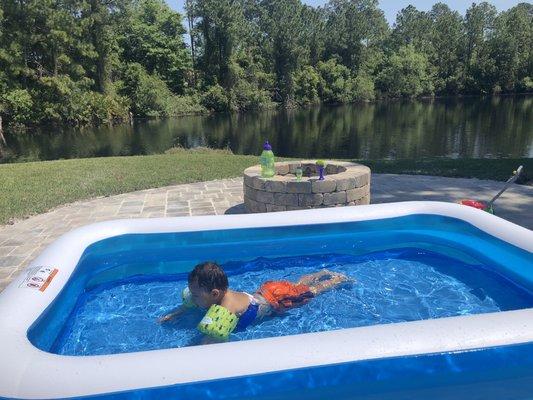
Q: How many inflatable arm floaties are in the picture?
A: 2